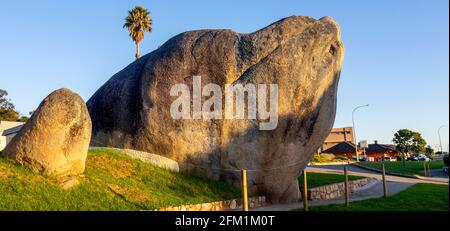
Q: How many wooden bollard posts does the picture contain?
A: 4